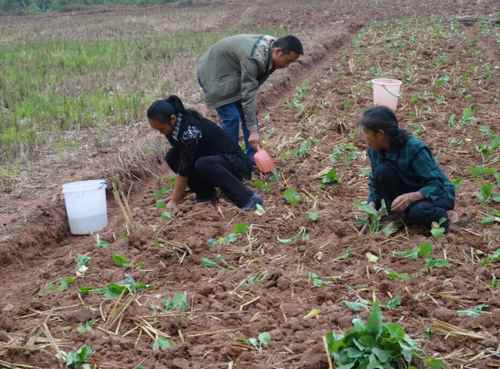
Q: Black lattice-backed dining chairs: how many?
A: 0